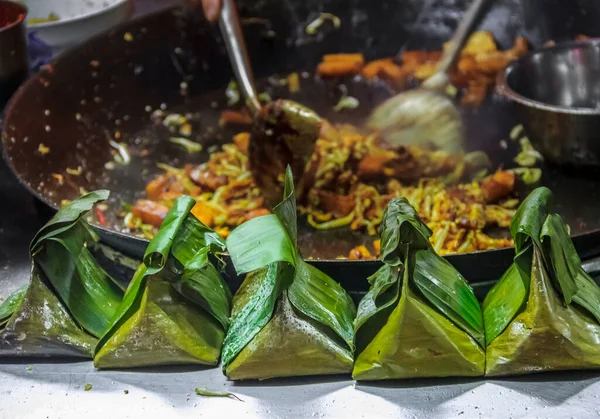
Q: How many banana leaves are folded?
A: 5